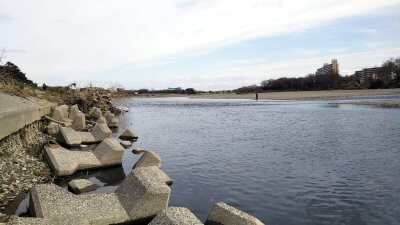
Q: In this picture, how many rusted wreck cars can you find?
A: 0